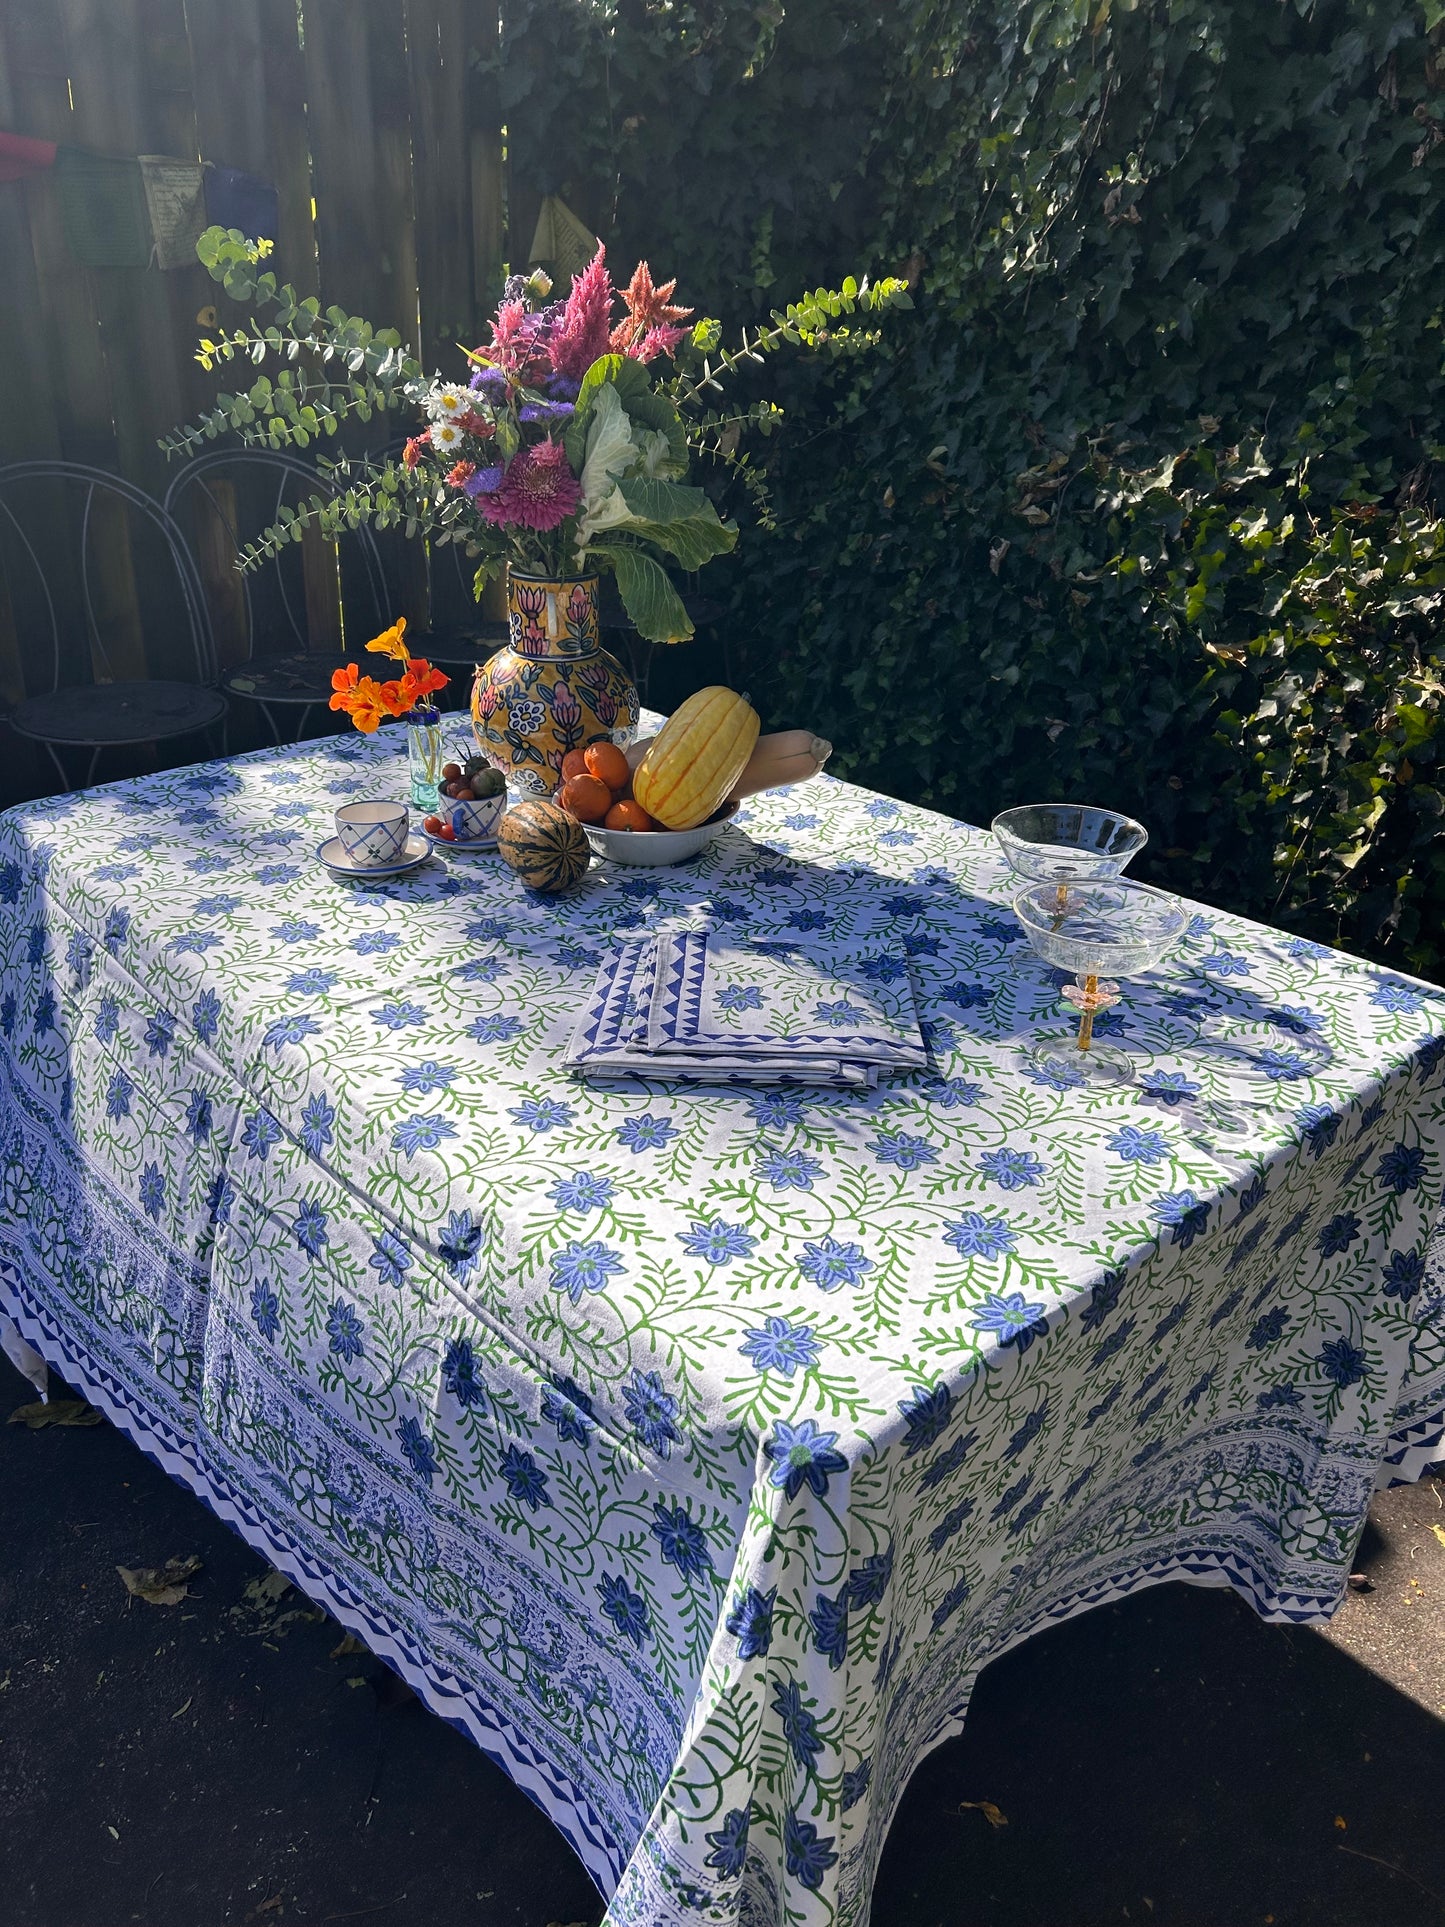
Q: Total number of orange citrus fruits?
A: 4